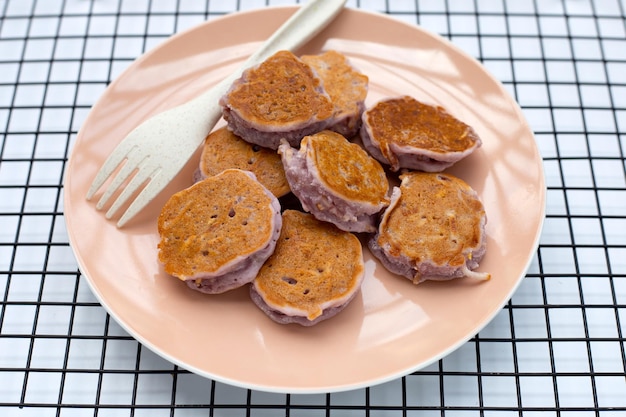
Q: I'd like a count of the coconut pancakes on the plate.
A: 8